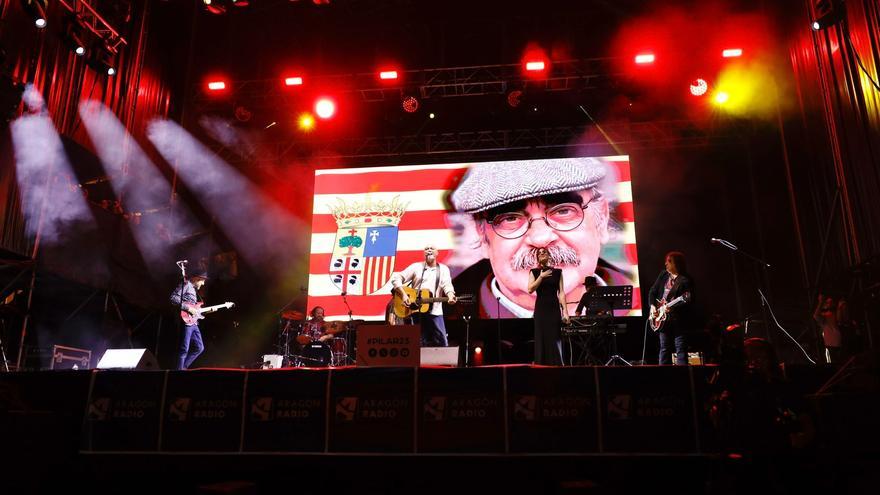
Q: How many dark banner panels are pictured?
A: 7